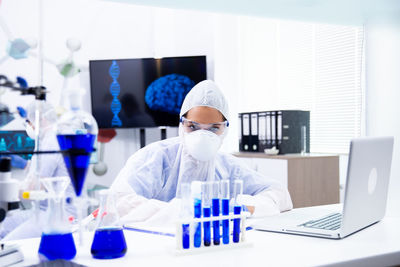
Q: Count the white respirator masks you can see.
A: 1